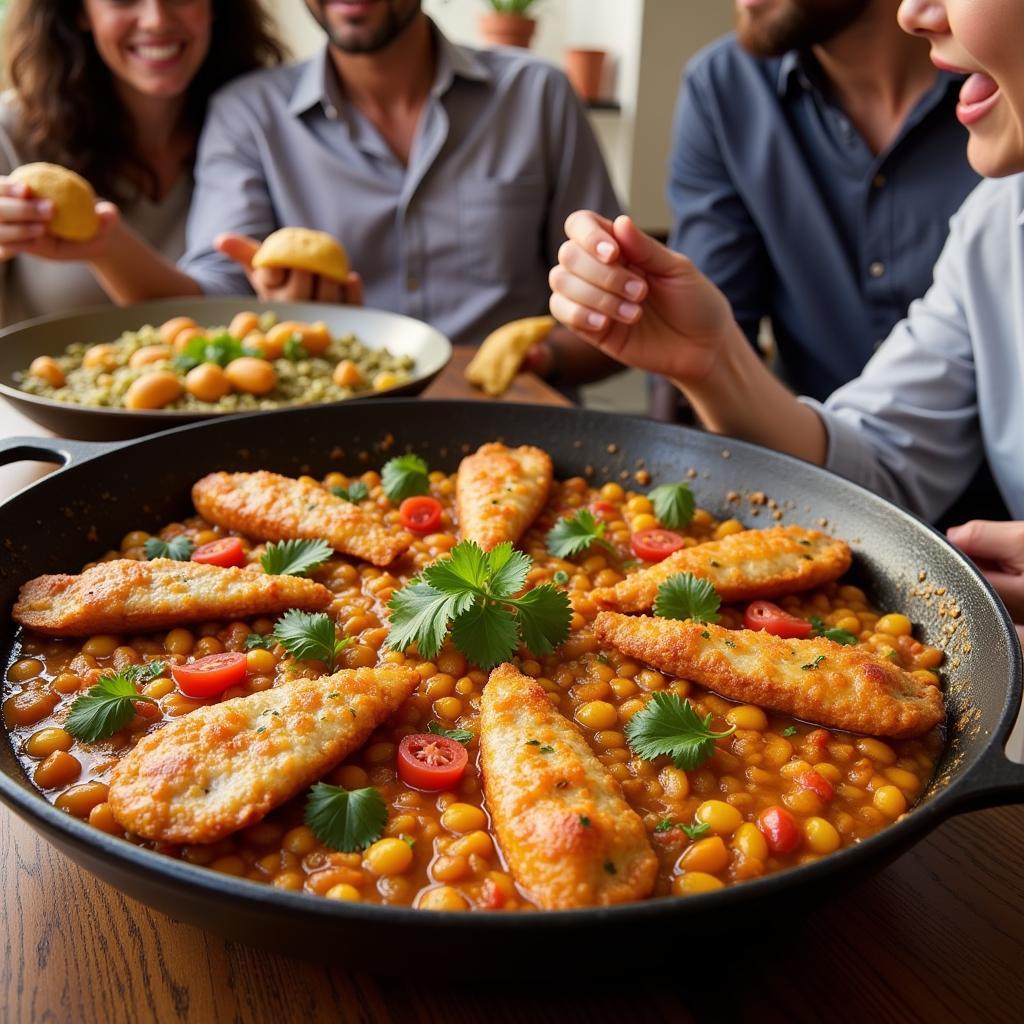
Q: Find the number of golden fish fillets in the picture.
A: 7